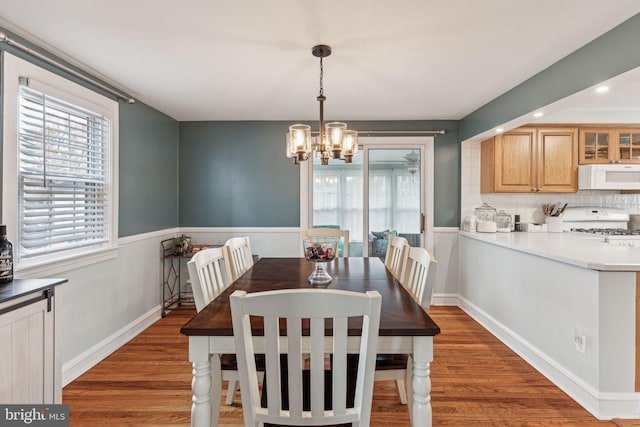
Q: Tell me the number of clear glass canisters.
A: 2